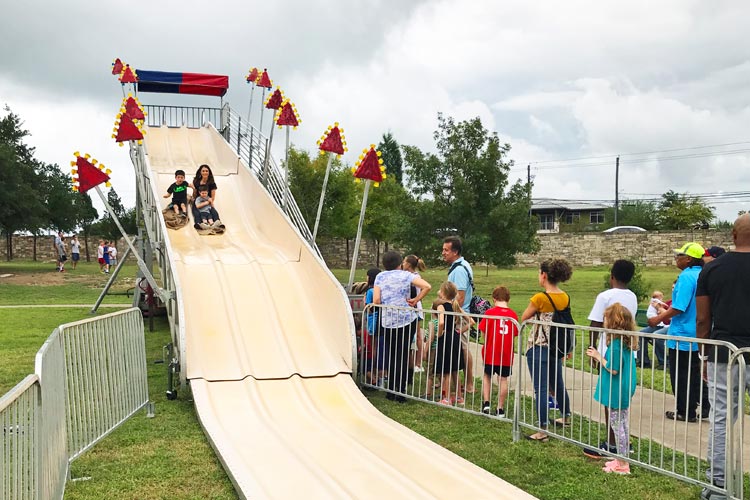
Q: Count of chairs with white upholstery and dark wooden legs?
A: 0